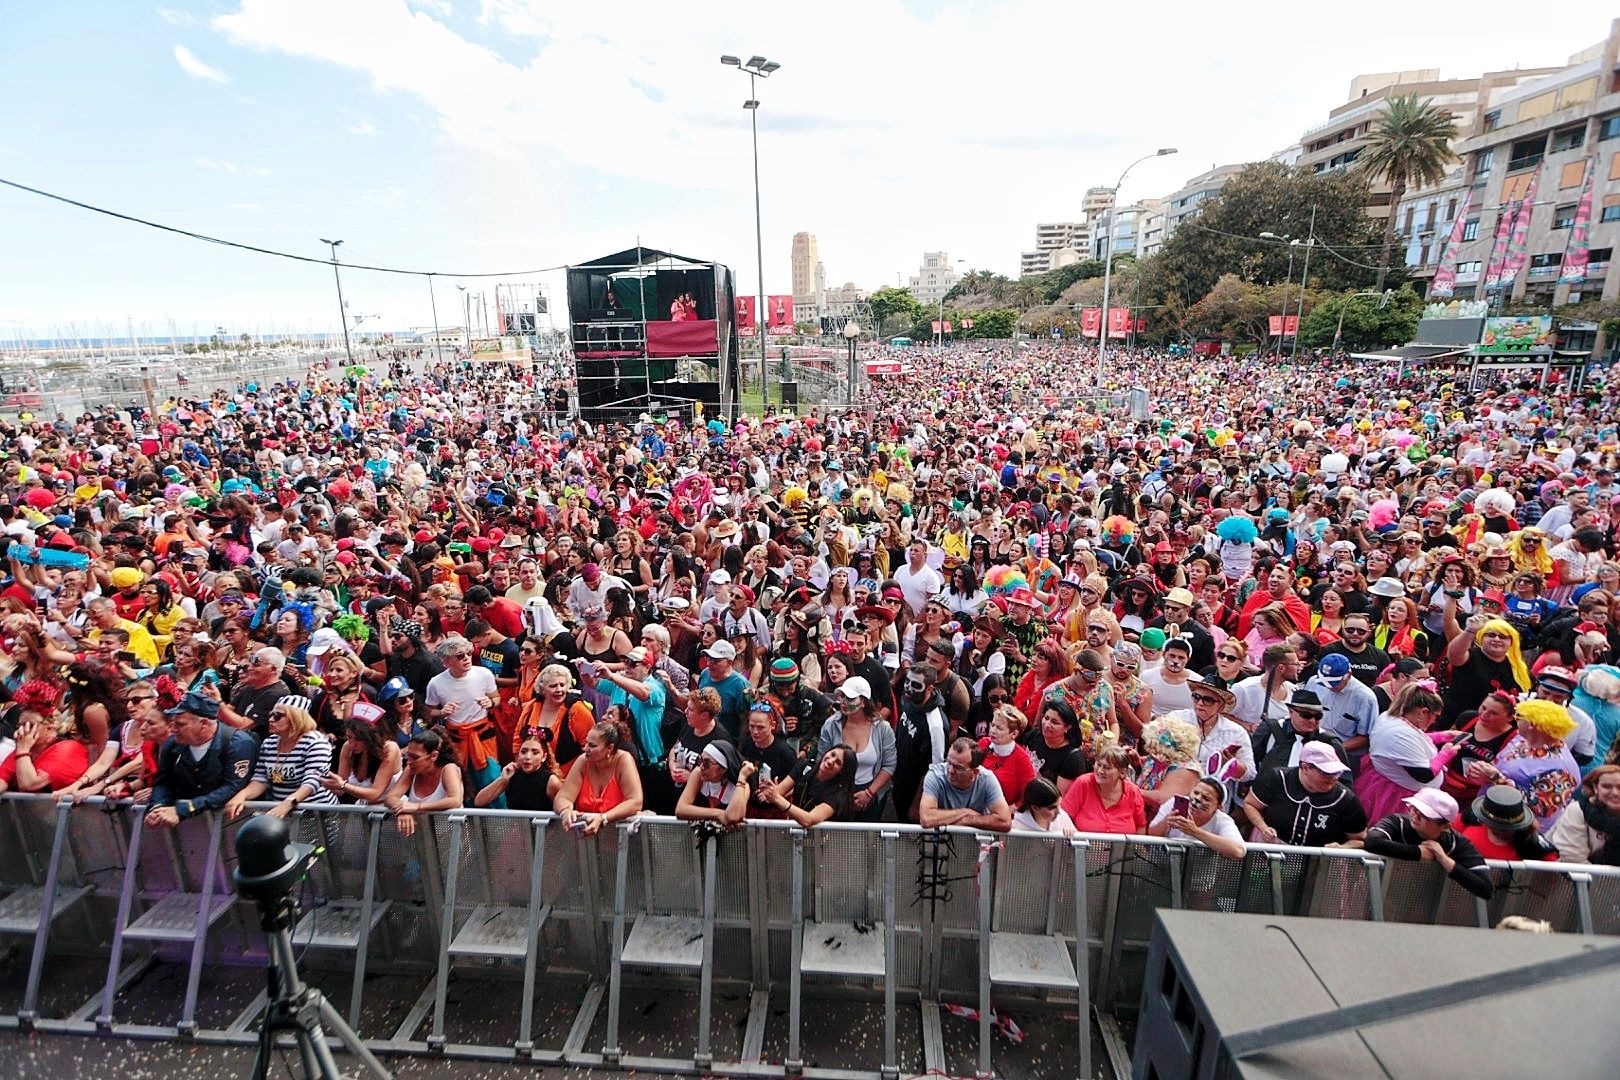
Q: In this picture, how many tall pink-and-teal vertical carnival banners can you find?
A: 4